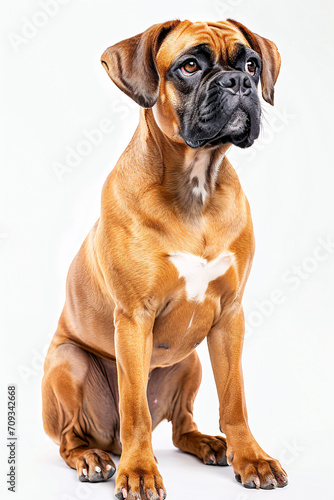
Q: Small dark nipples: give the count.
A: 2